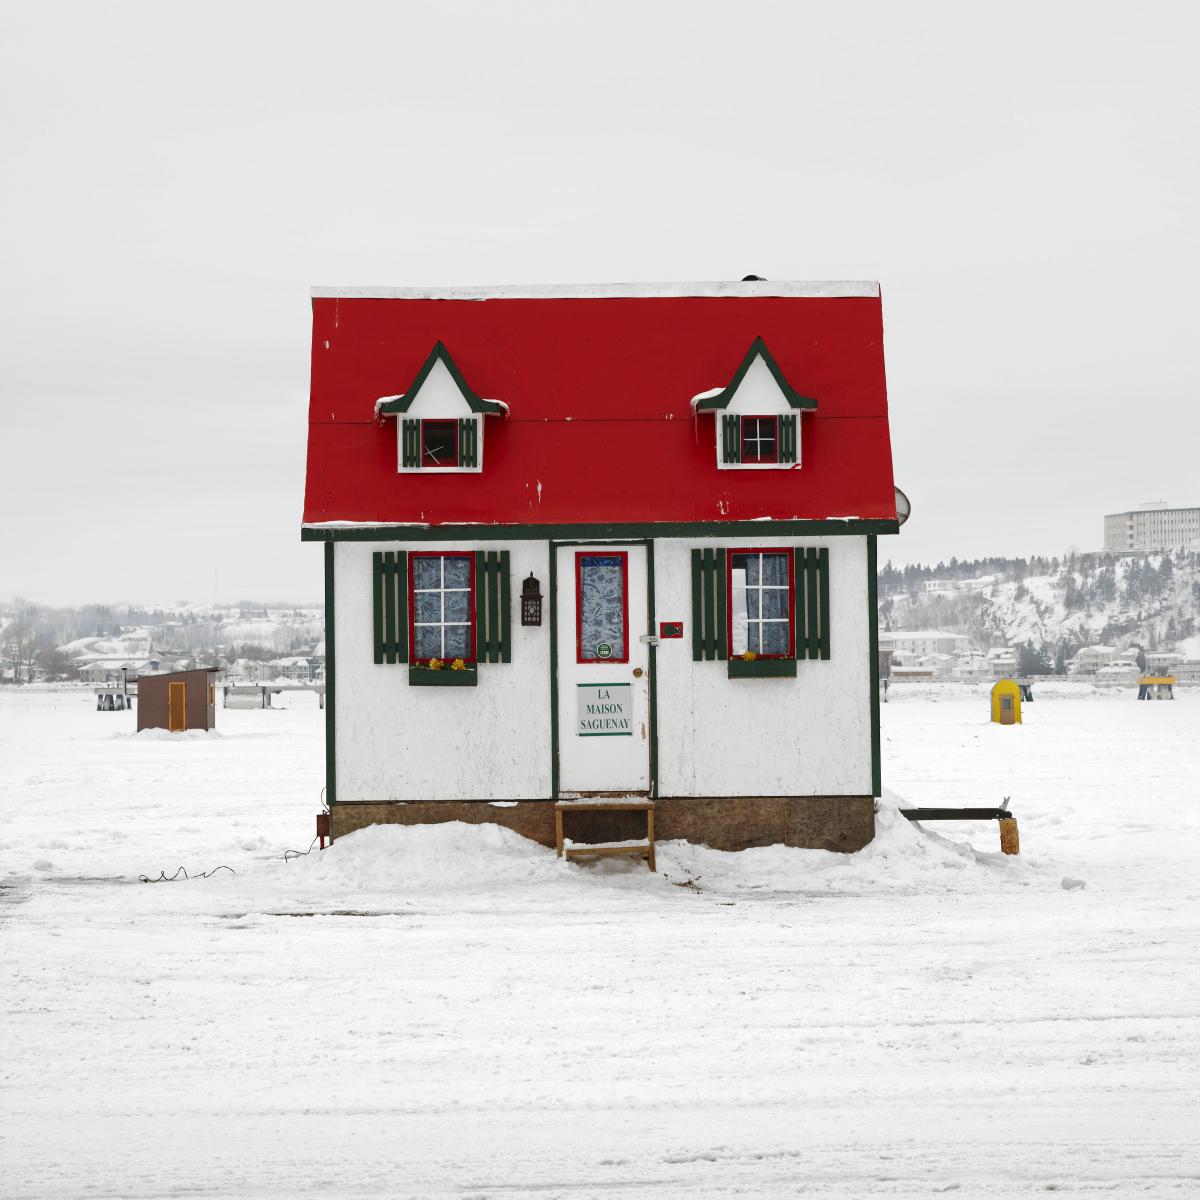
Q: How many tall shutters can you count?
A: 4